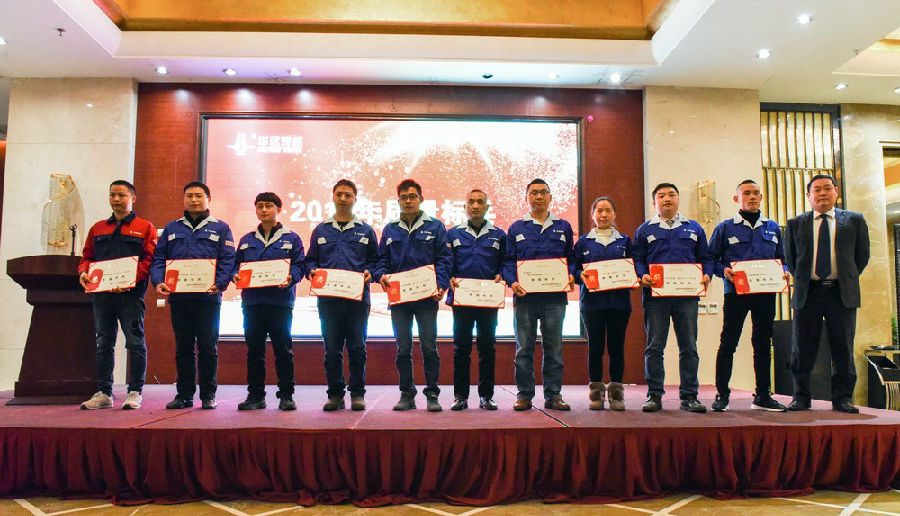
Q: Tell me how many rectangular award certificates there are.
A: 10